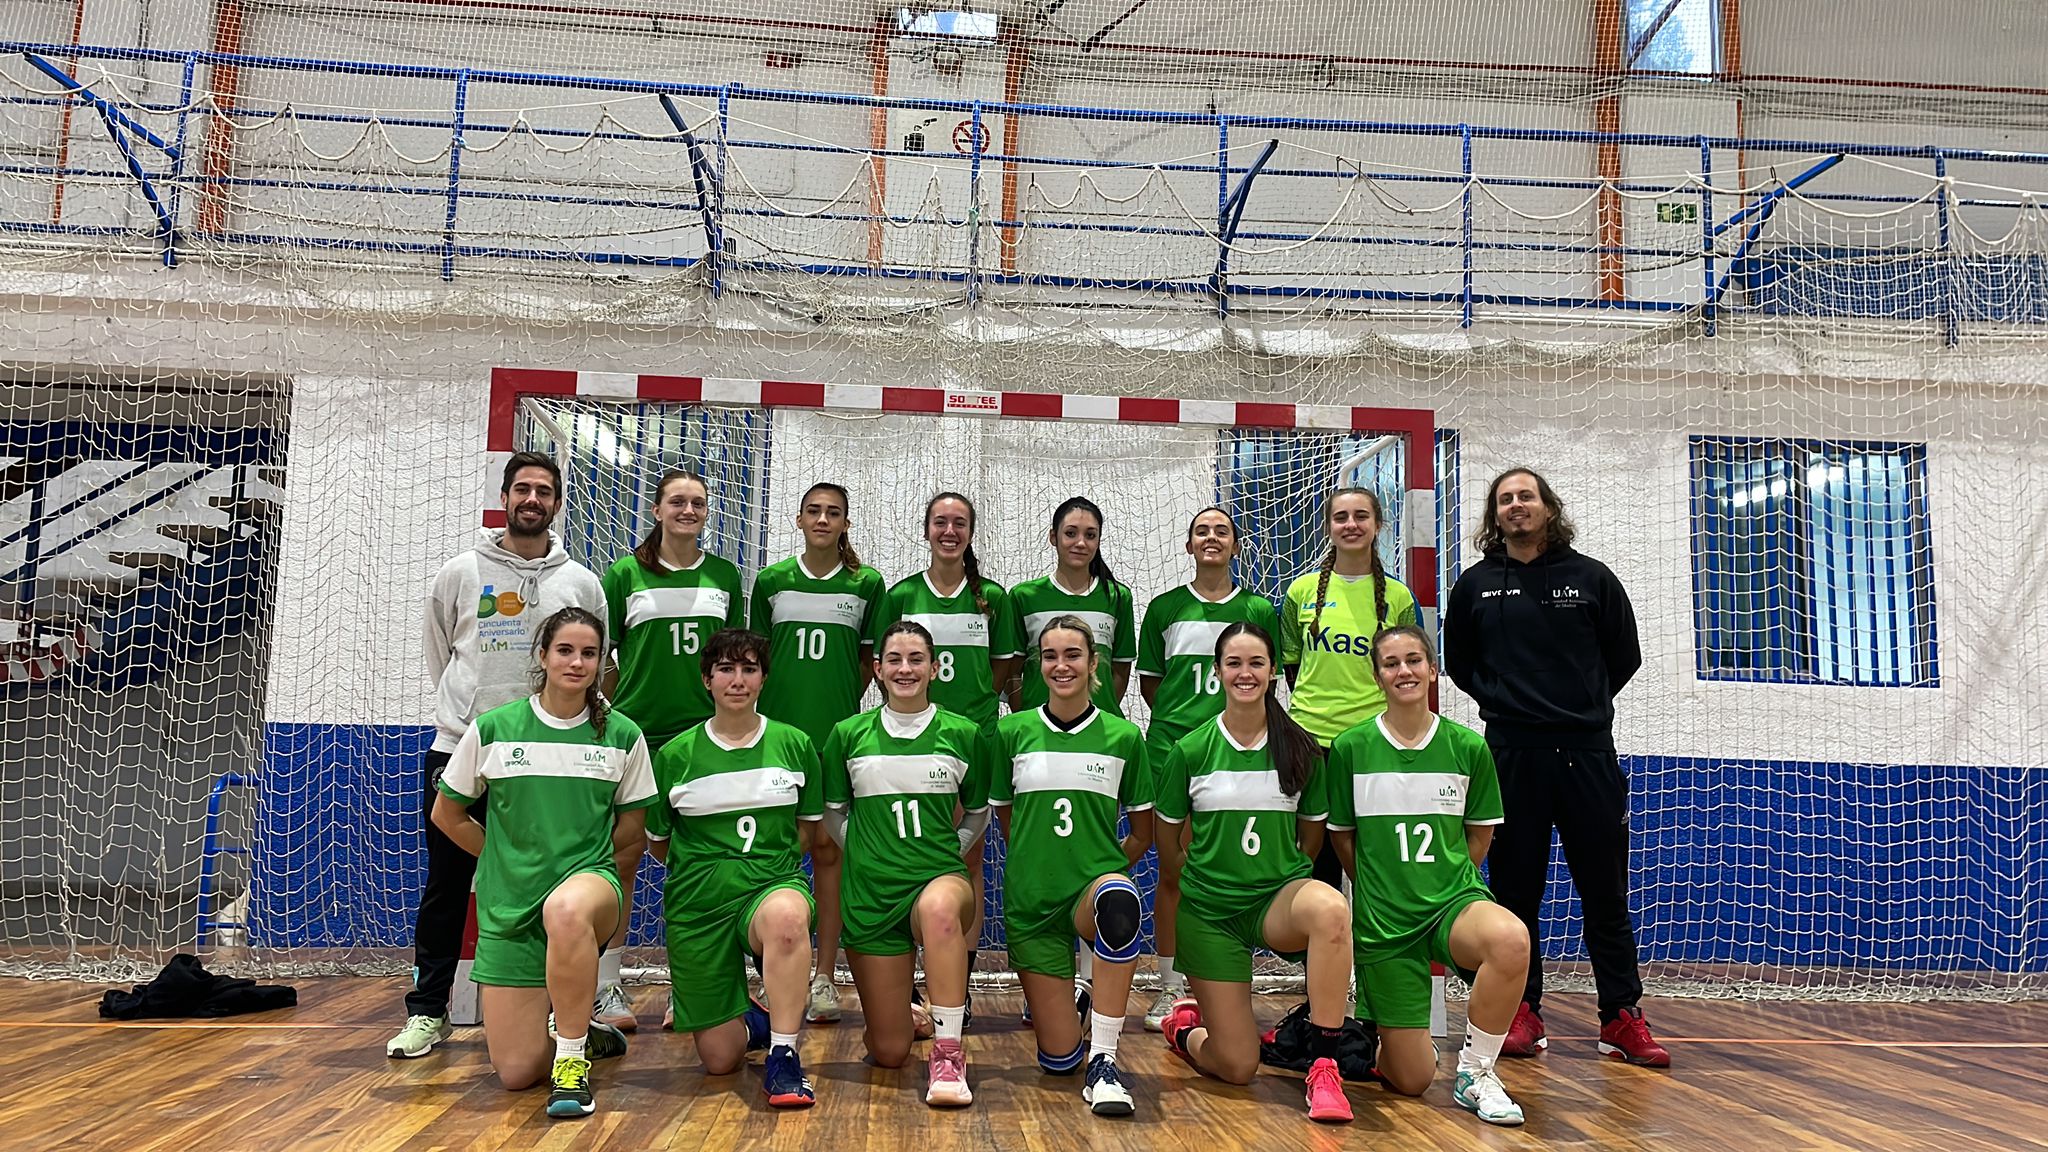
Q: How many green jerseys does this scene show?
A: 11